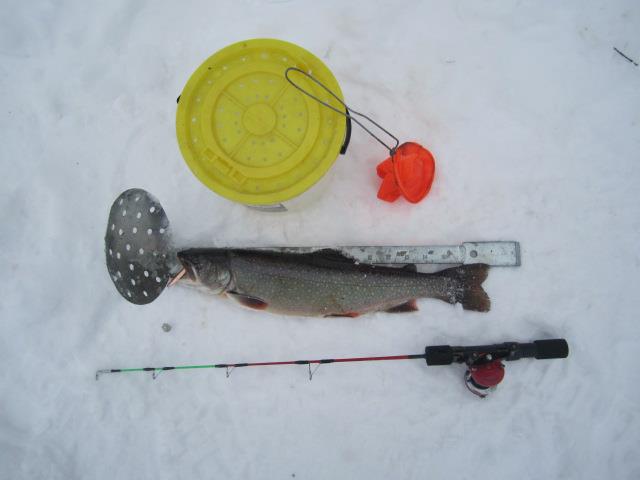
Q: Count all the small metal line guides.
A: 4